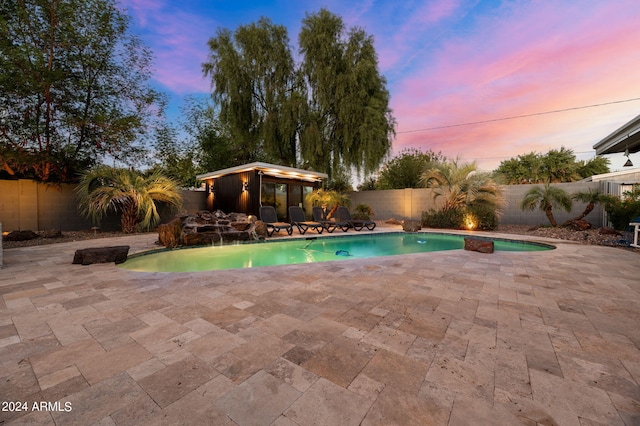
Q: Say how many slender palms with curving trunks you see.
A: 2